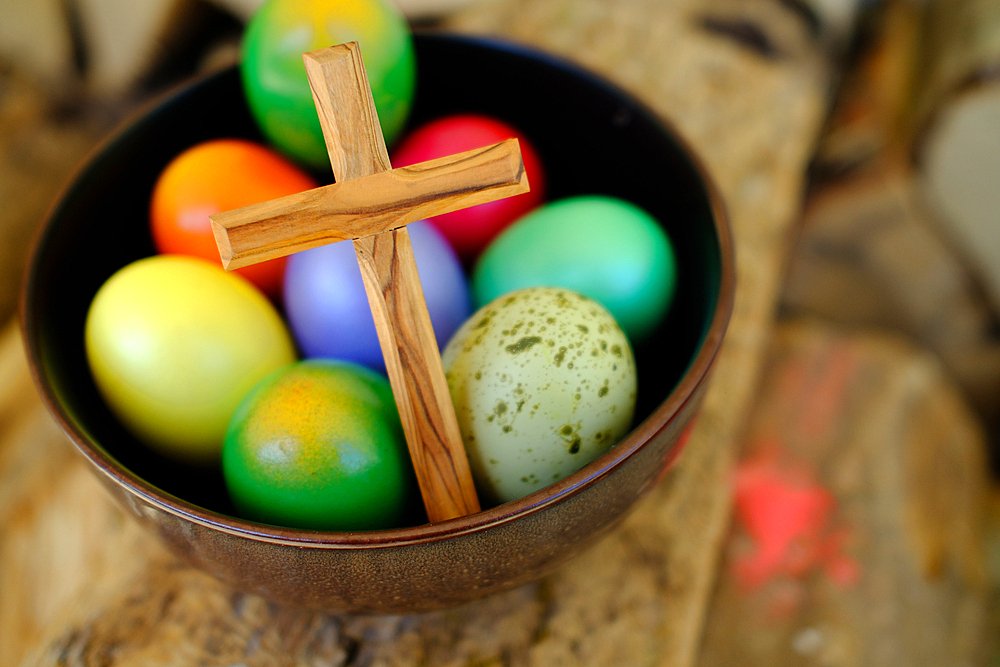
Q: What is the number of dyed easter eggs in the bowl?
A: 8